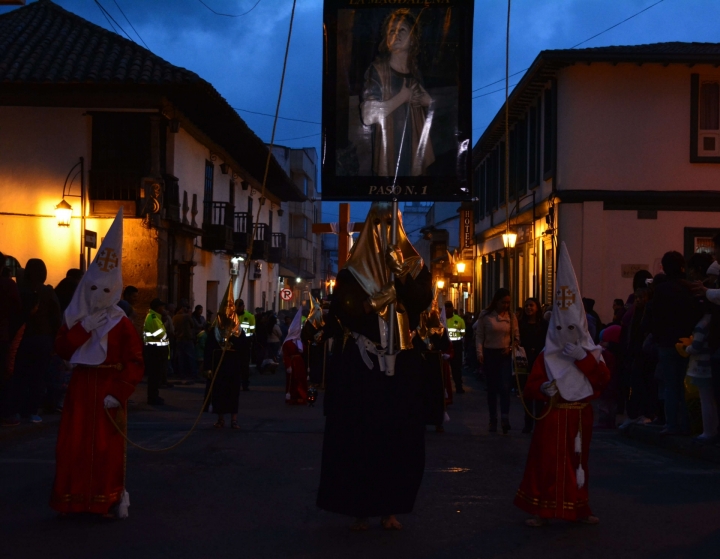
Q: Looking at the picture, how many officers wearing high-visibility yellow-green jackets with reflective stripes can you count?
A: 3